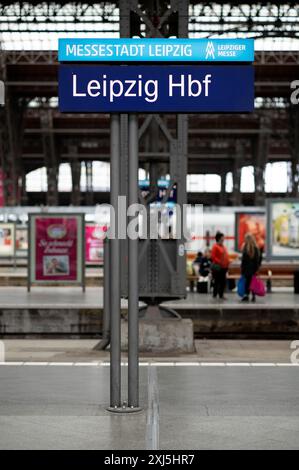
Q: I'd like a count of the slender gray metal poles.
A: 2